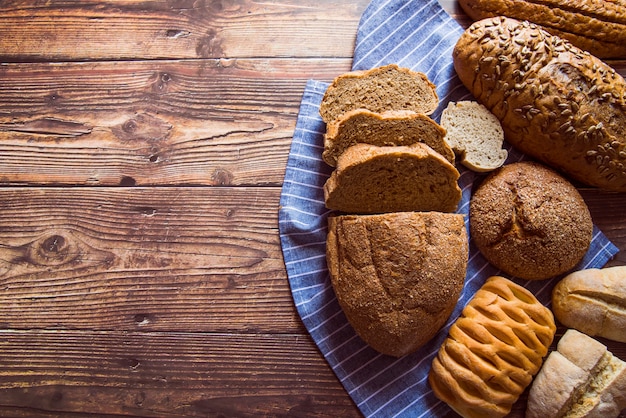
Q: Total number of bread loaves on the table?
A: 7